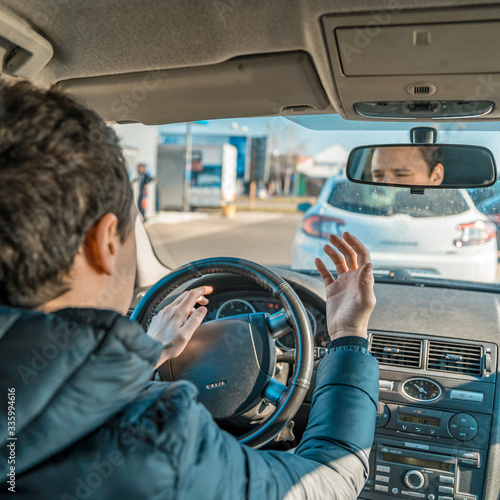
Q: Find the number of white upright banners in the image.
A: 1